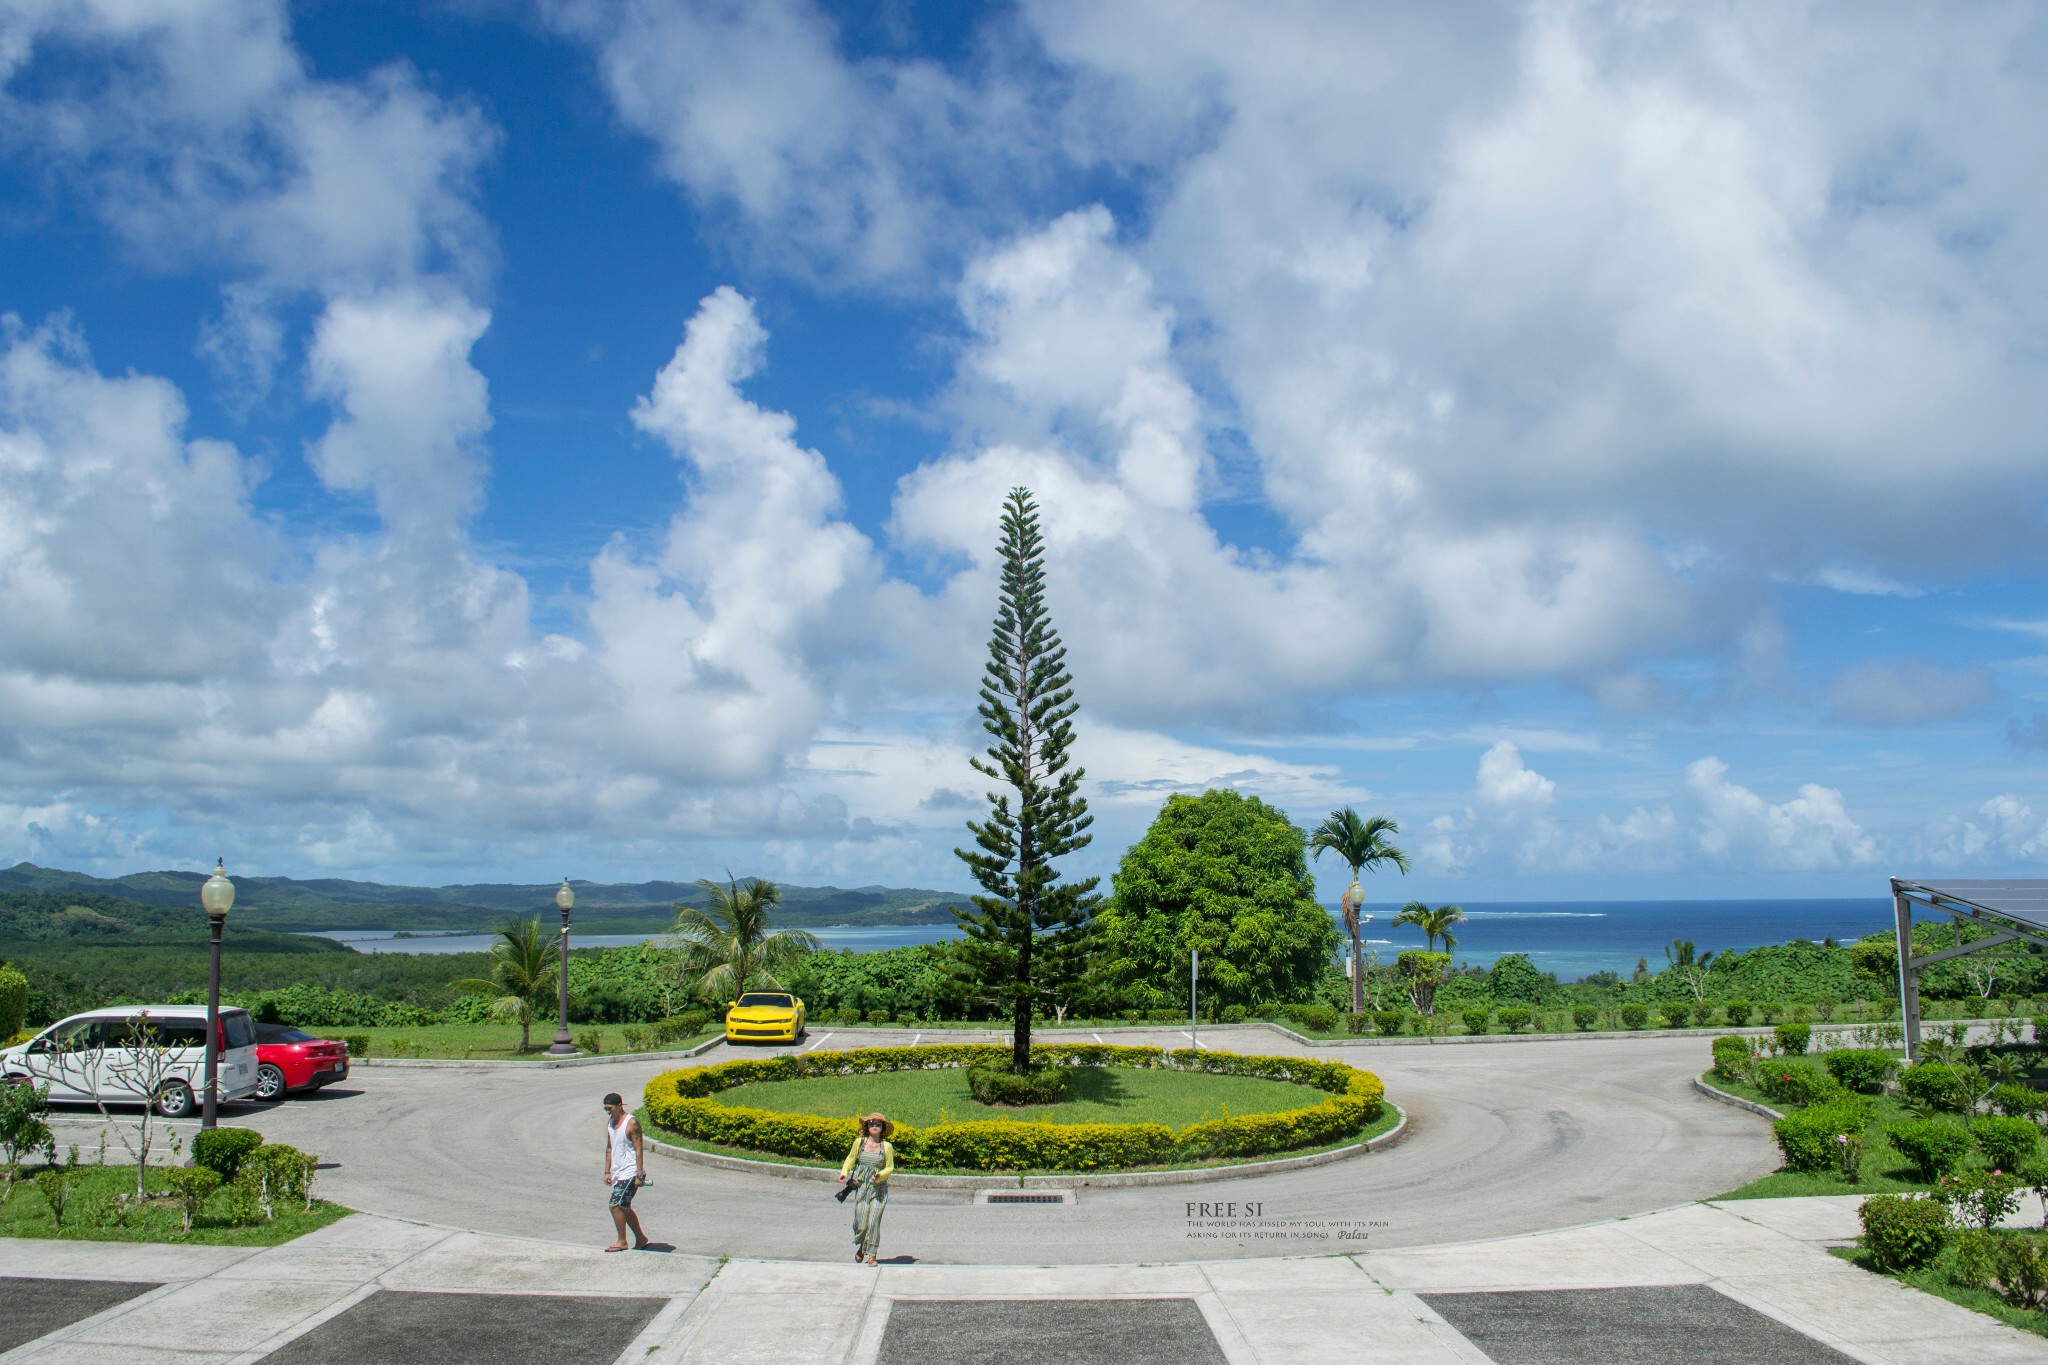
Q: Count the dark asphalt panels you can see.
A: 4